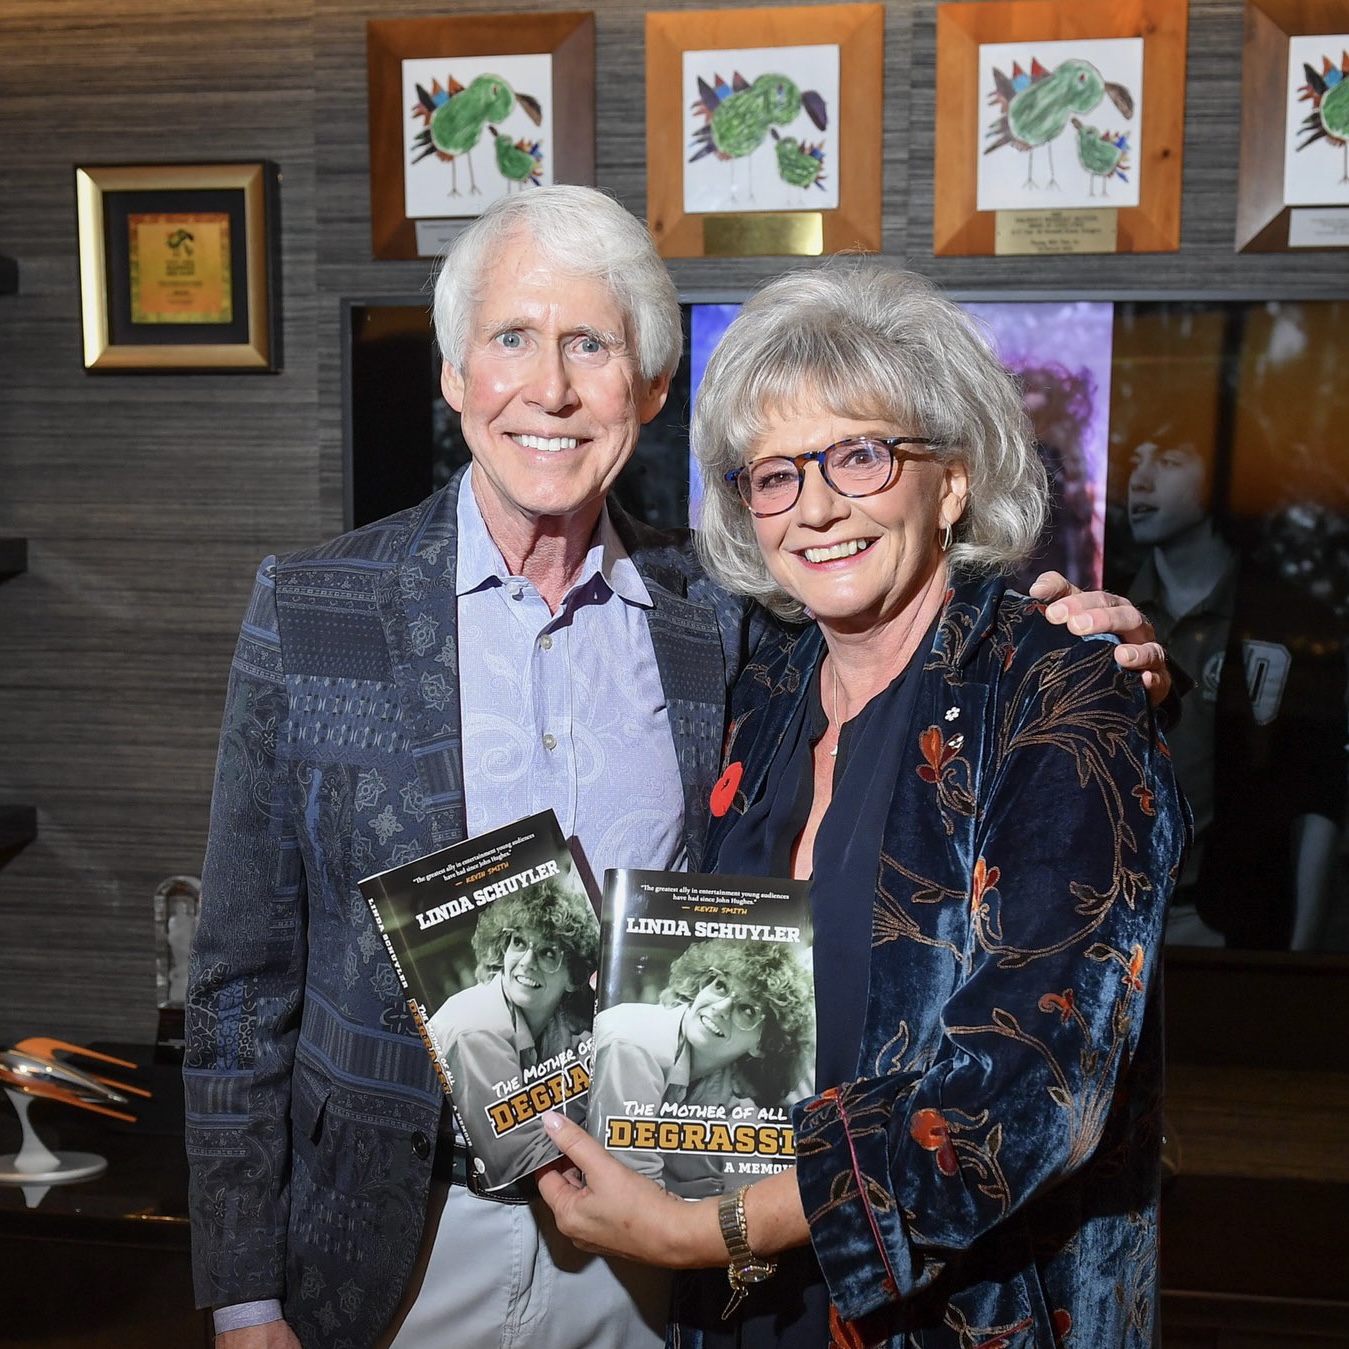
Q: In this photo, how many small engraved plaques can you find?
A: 4